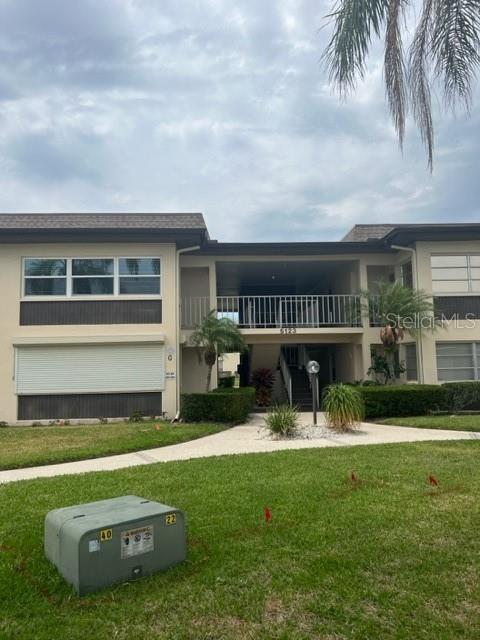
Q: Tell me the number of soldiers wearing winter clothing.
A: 0